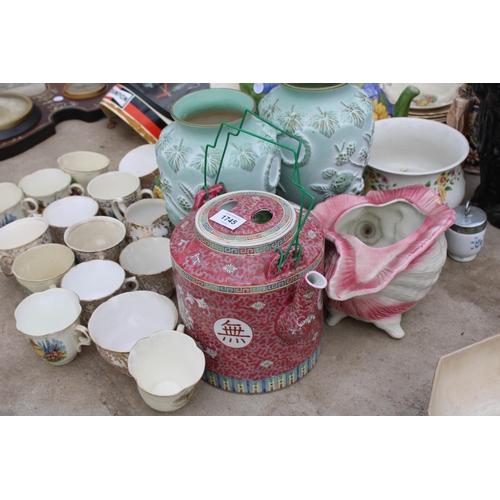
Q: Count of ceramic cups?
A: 15